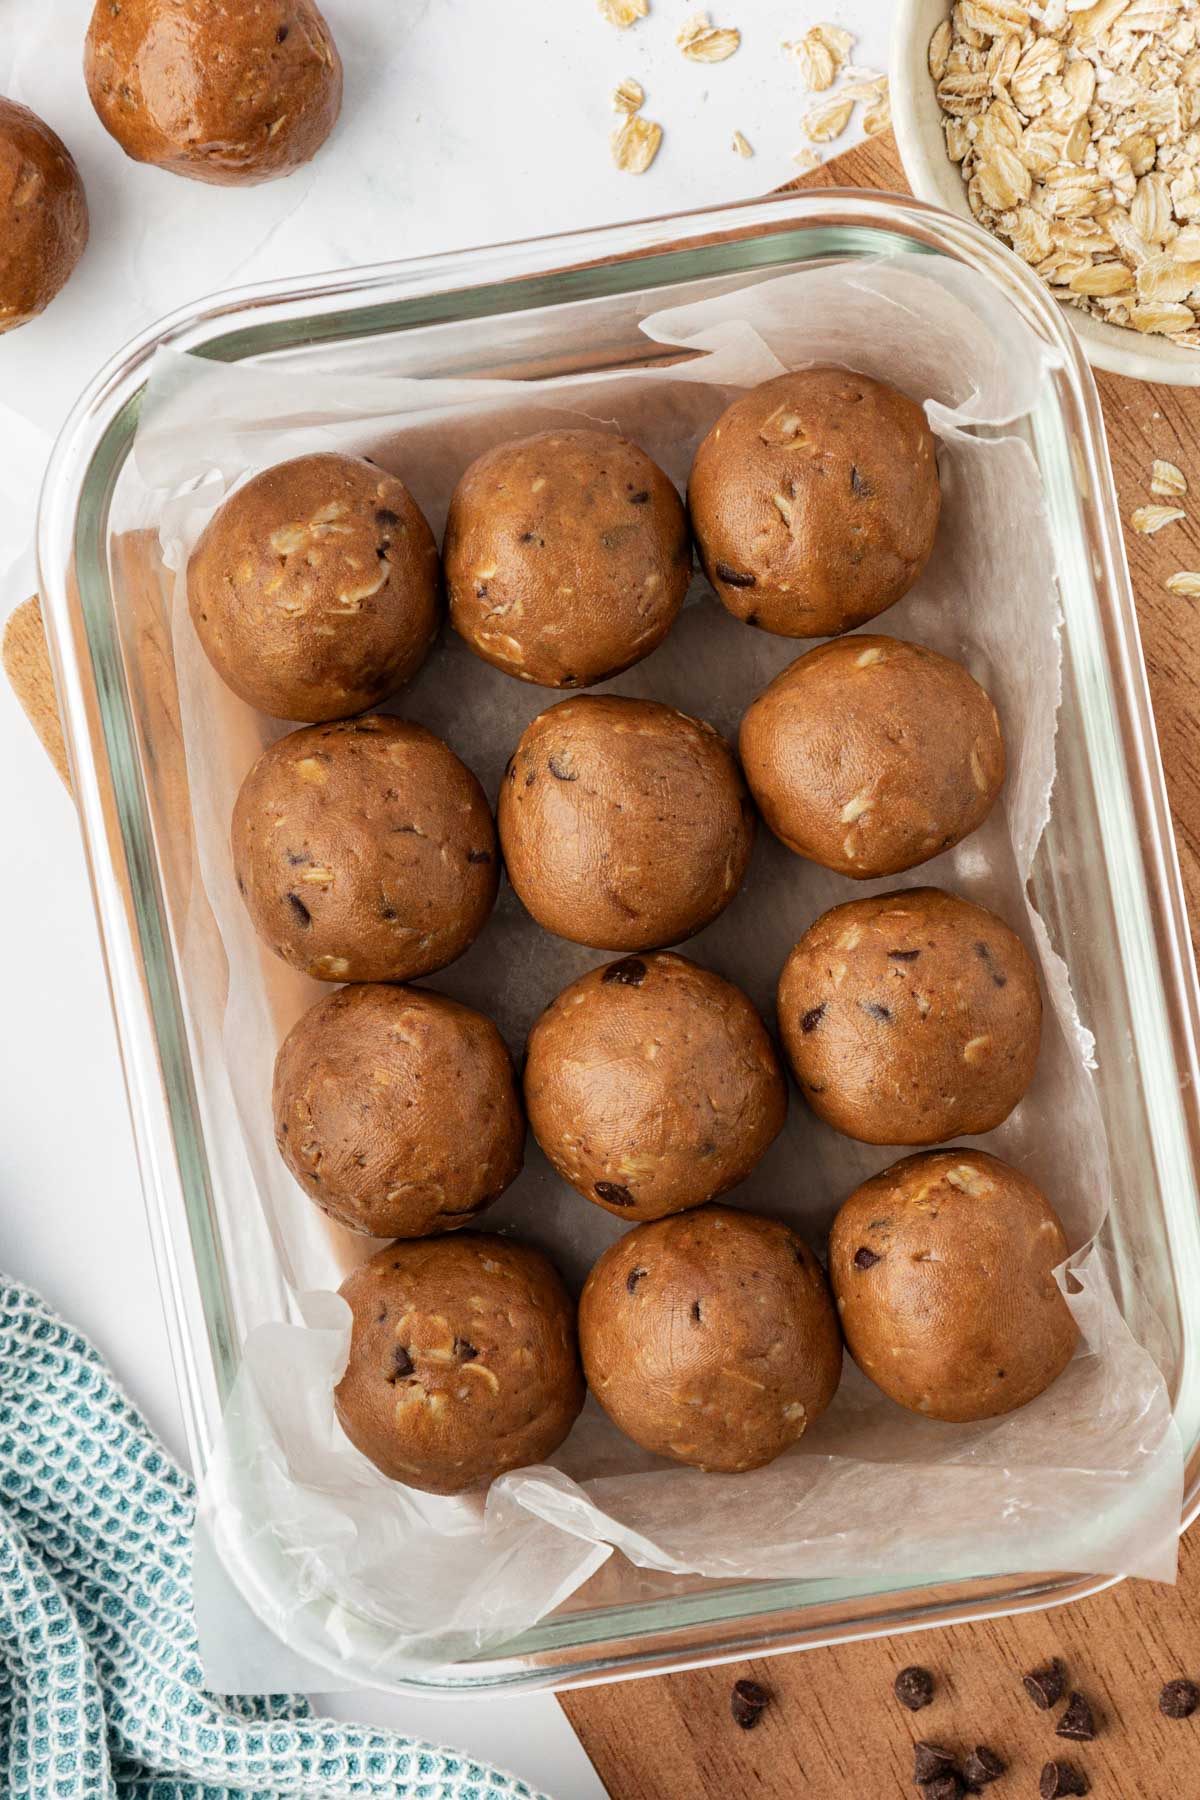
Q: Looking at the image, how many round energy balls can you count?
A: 14